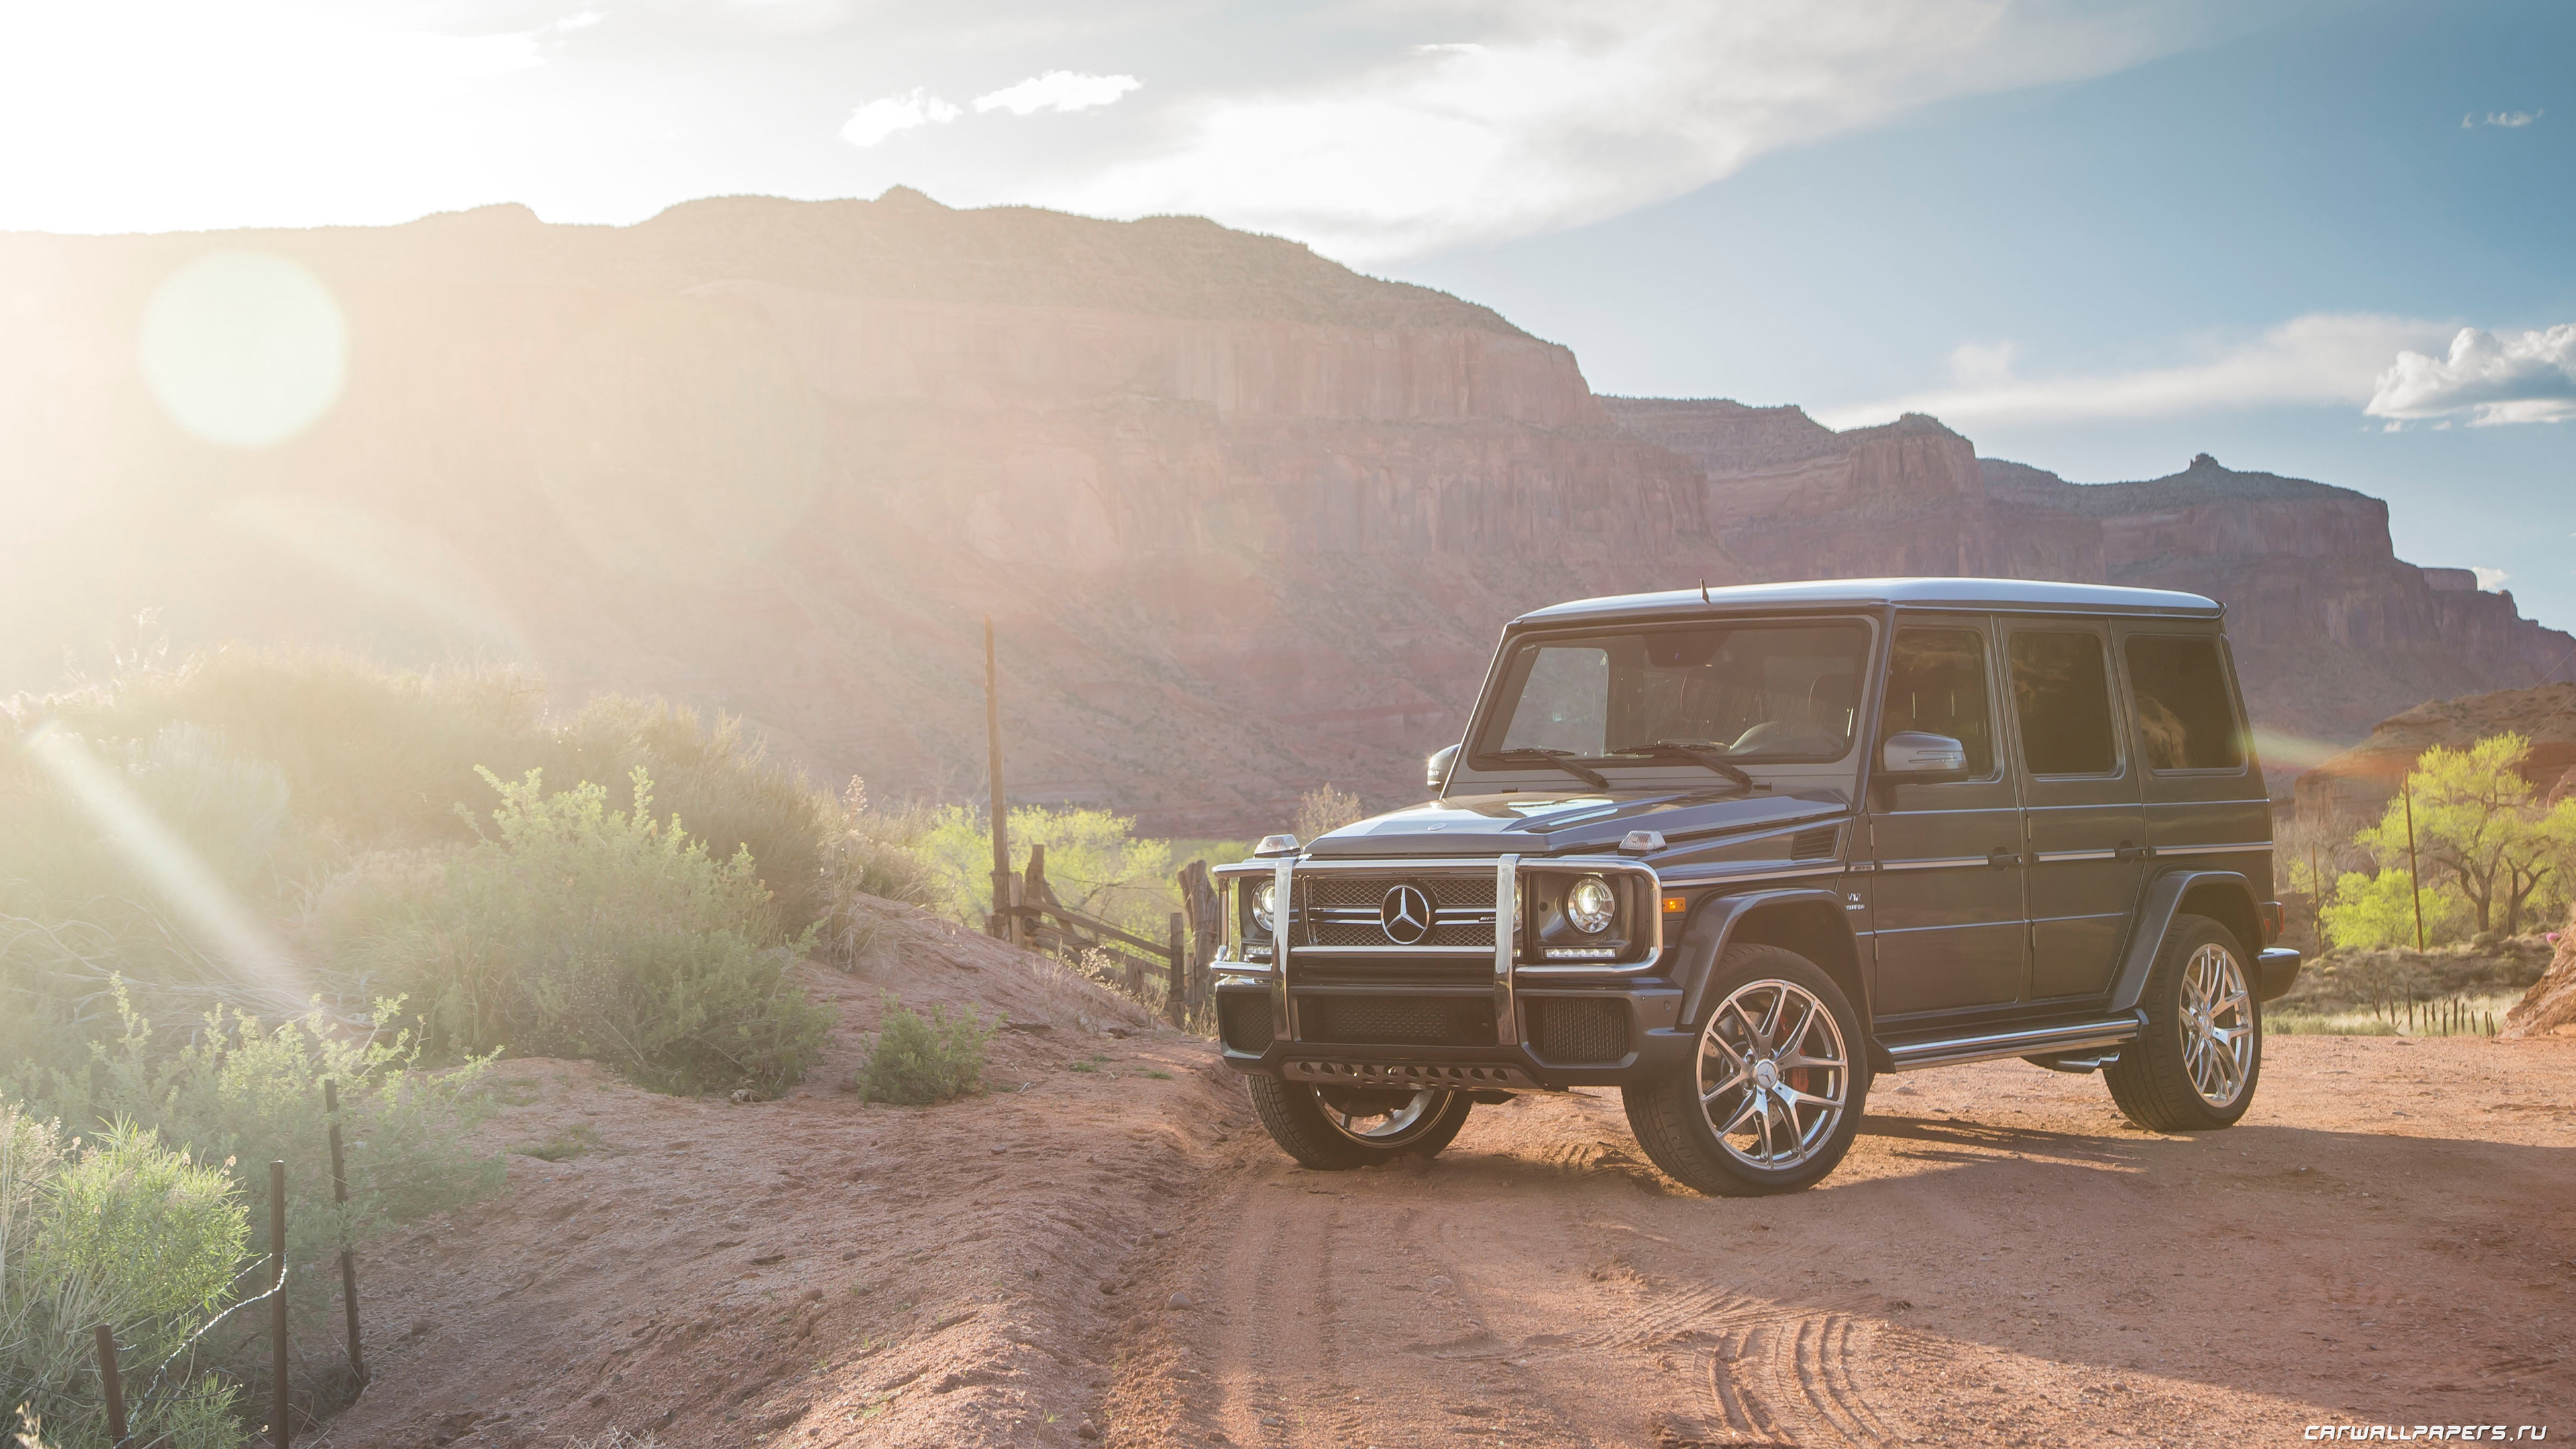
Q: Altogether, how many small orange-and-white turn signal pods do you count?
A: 2